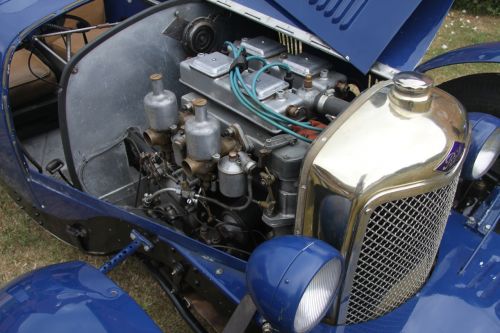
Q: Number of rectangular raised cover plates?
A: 4